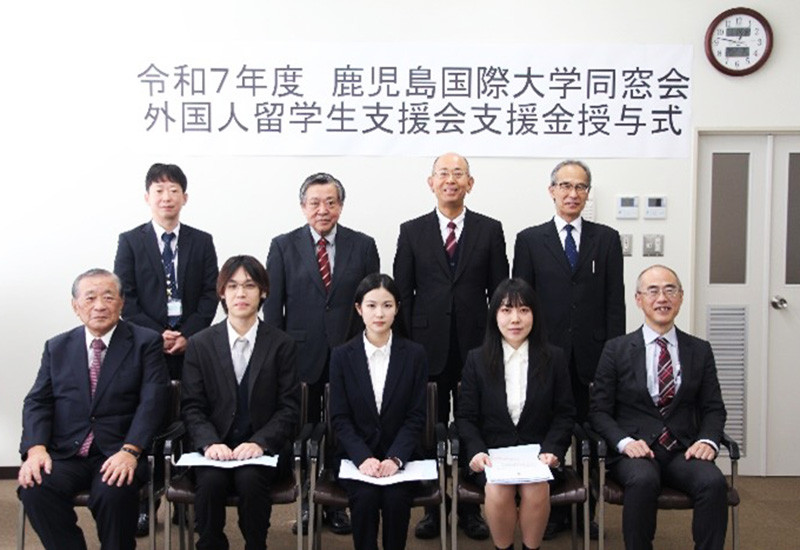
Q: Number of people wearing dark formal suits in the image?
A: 9